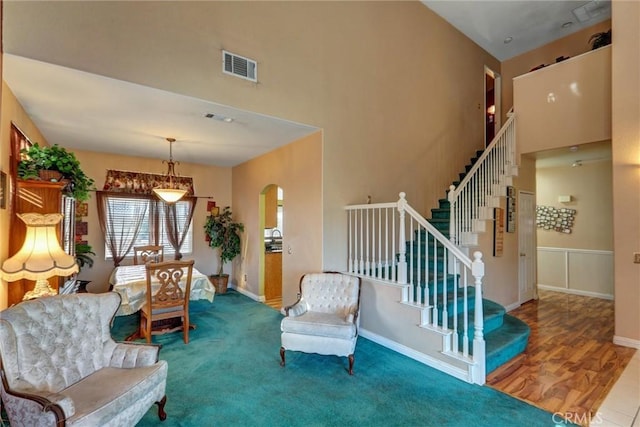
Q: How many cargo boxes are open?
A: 0